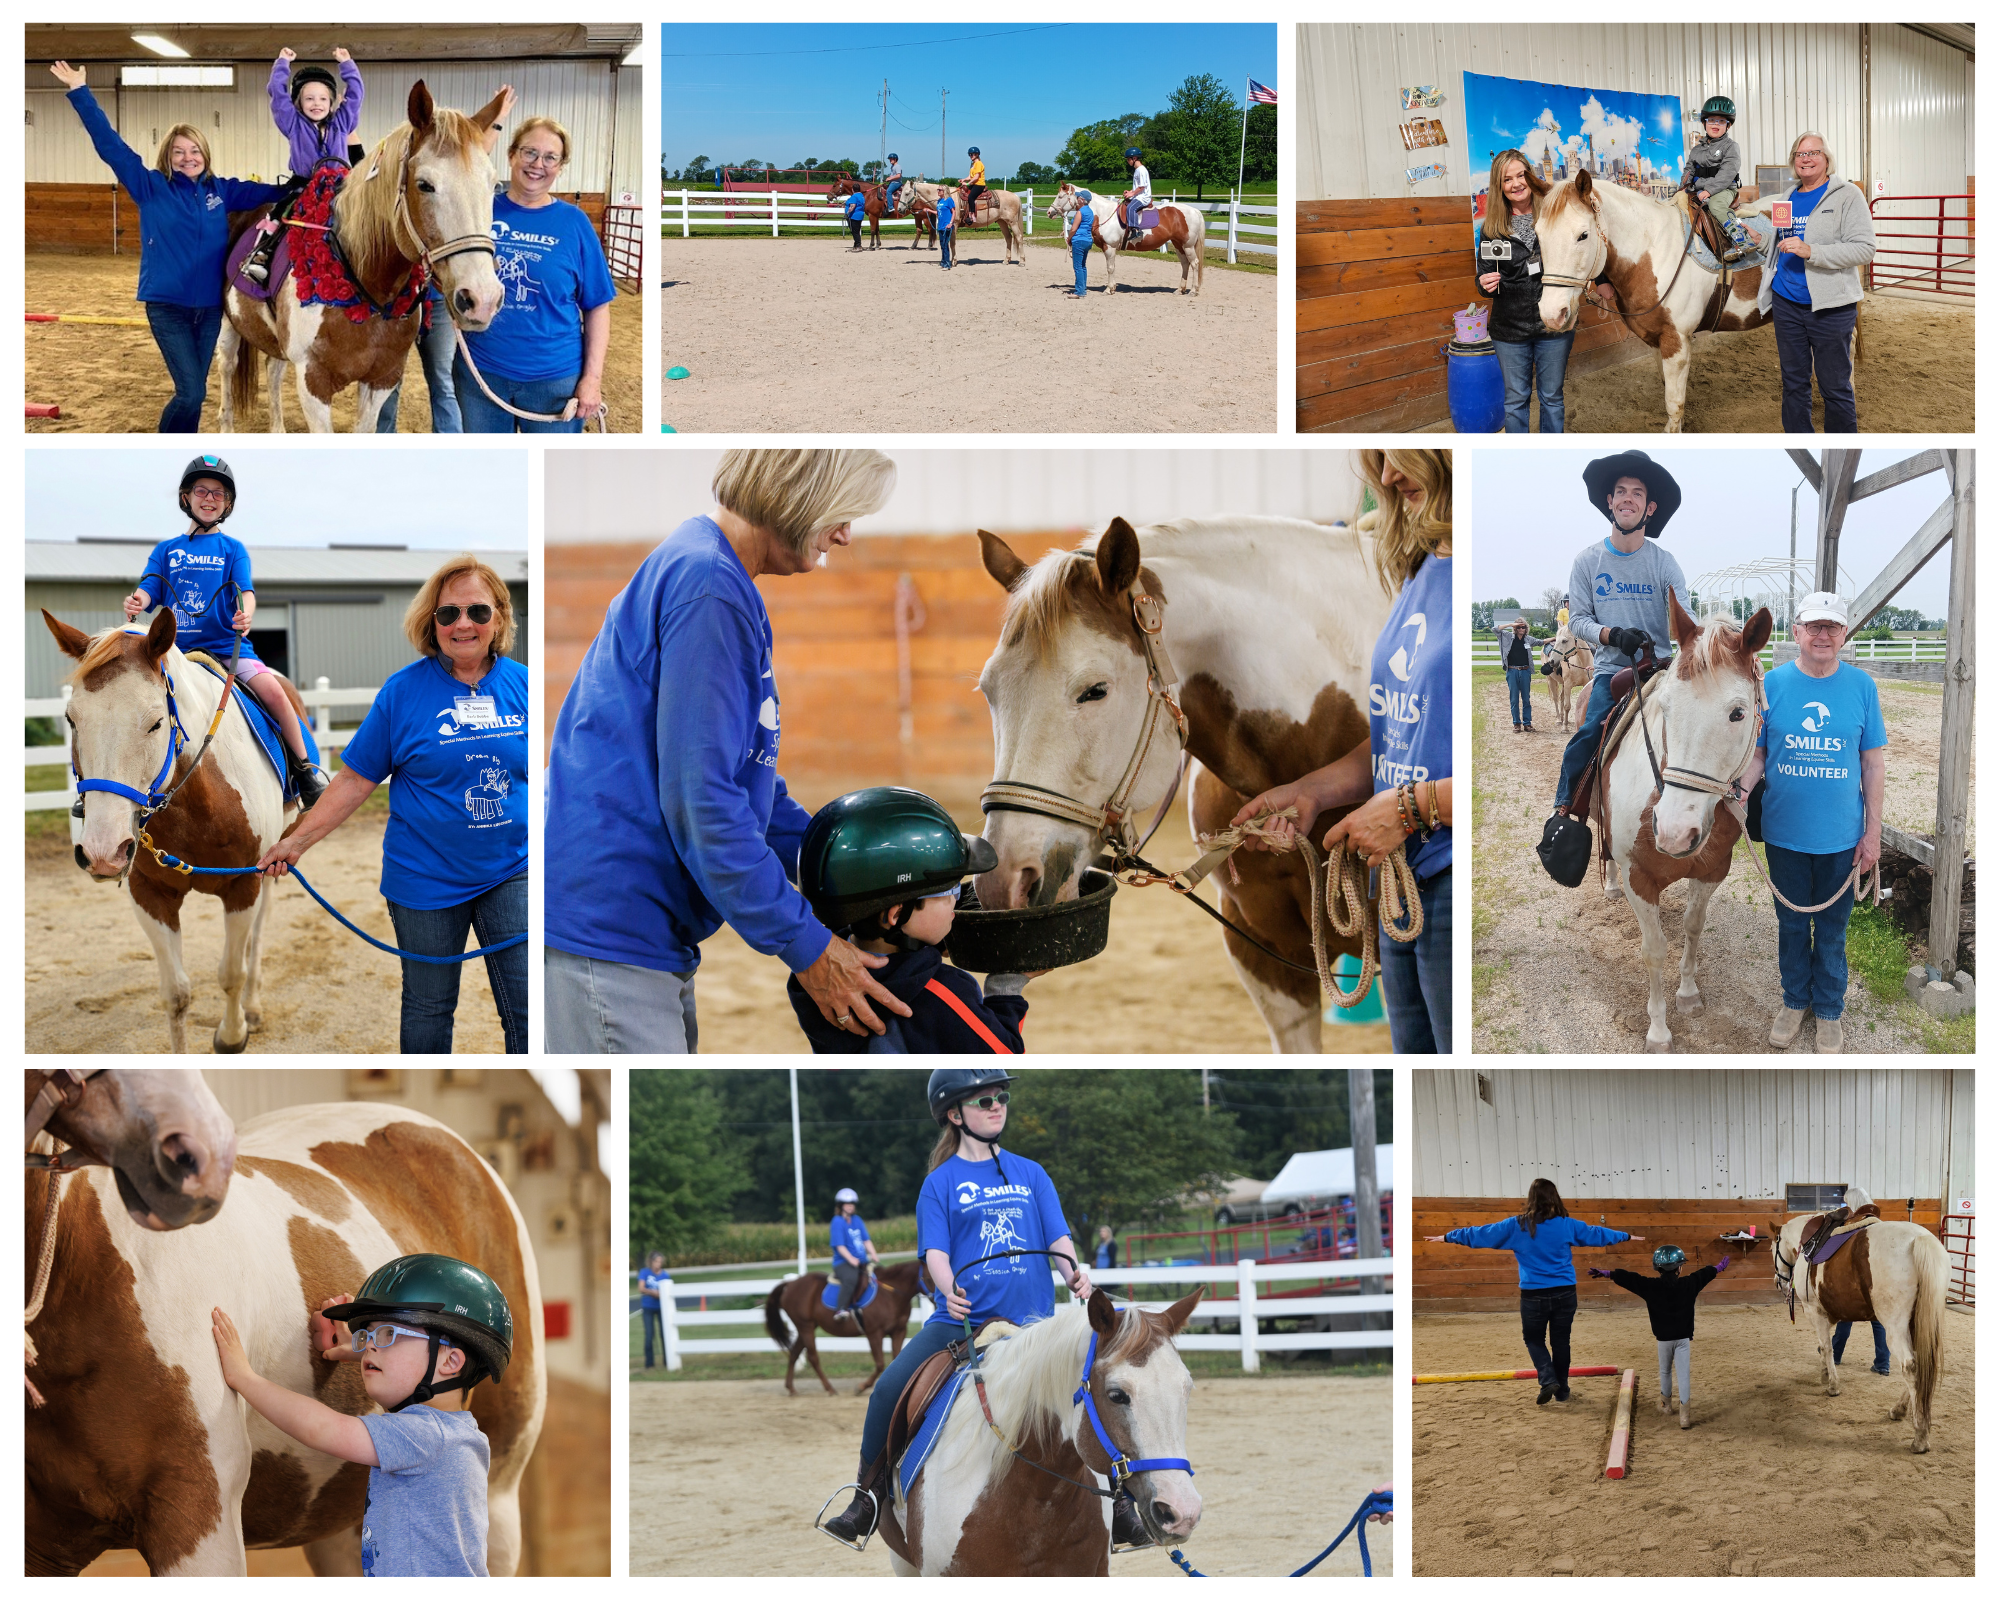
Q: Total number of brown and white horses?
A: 9